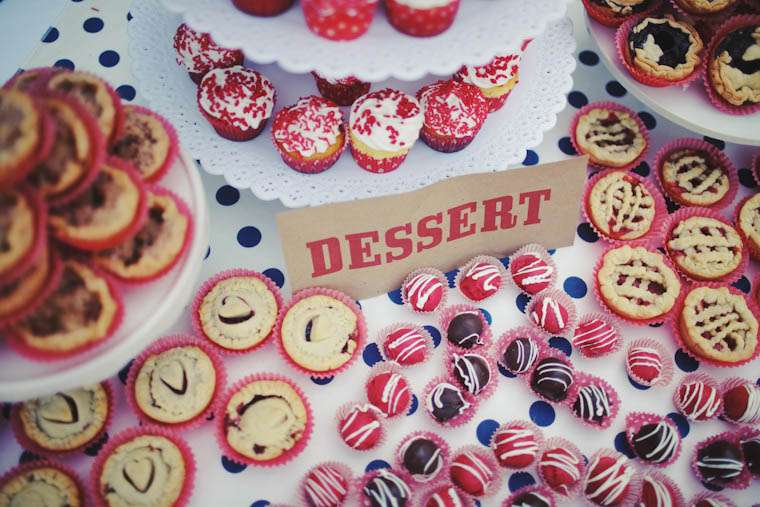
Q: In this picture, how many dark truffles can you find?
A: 12